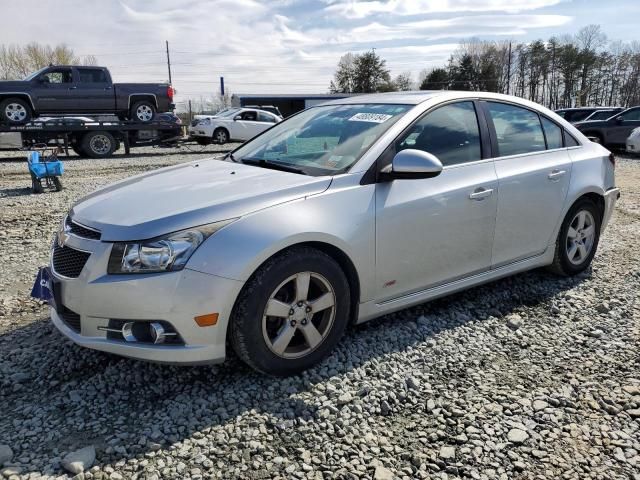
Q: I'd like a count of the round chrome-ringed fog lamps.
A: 1